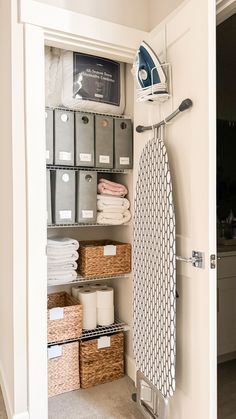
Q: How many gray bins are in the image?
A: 8